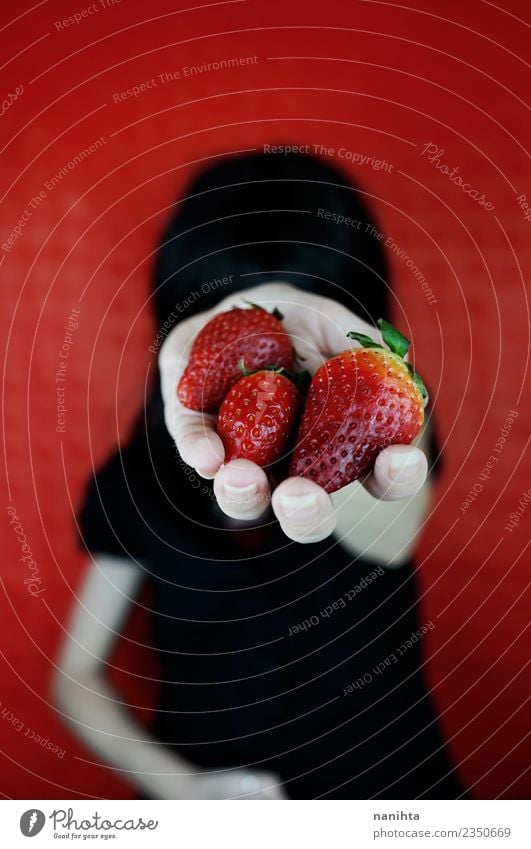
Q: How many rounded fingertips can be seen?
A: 4